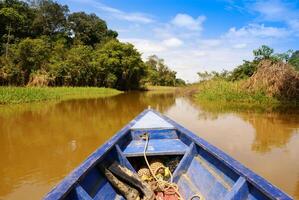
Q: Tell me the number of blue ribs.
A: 4